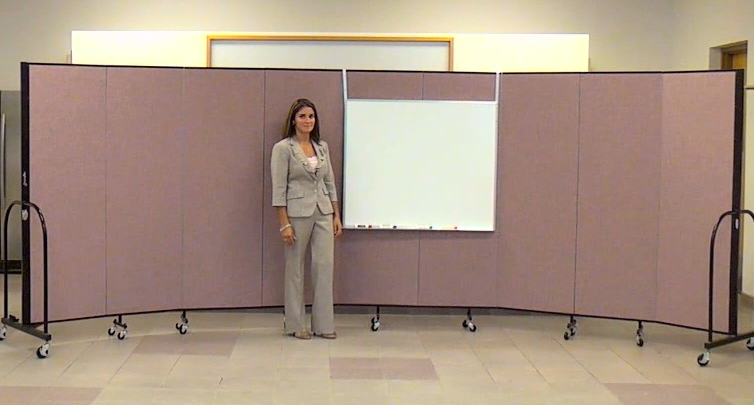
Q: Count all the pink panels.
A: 9